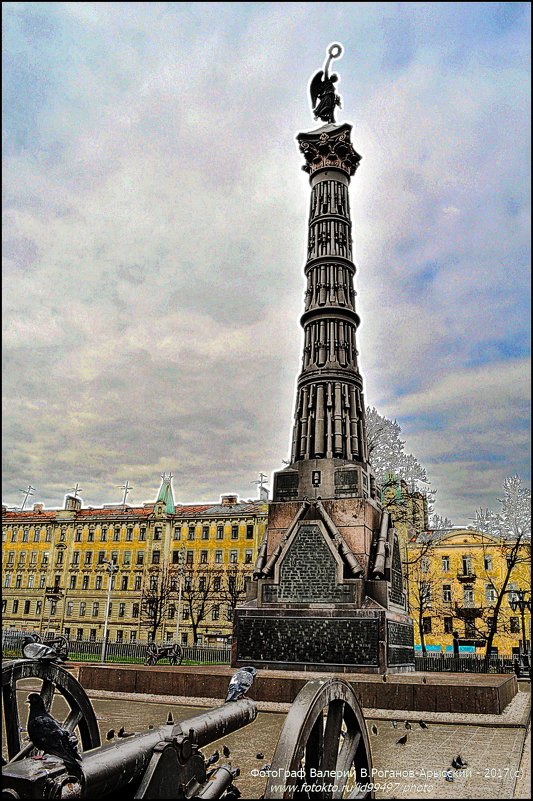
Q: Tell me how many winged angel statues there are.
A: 1